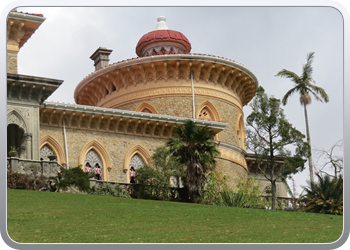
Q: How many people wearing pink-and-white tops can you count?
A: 3